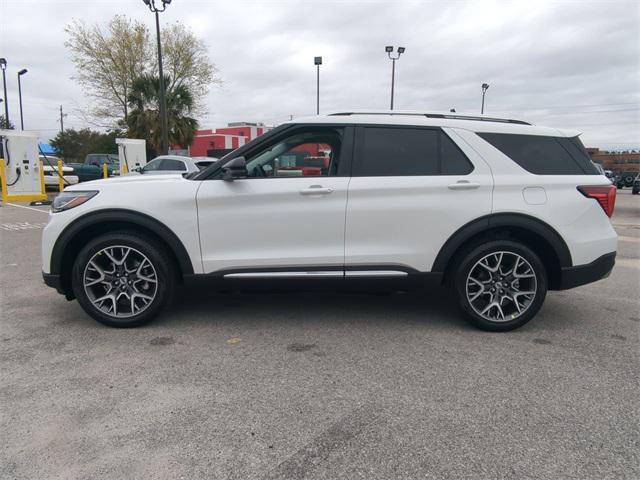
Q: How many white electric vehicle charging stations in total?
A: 2